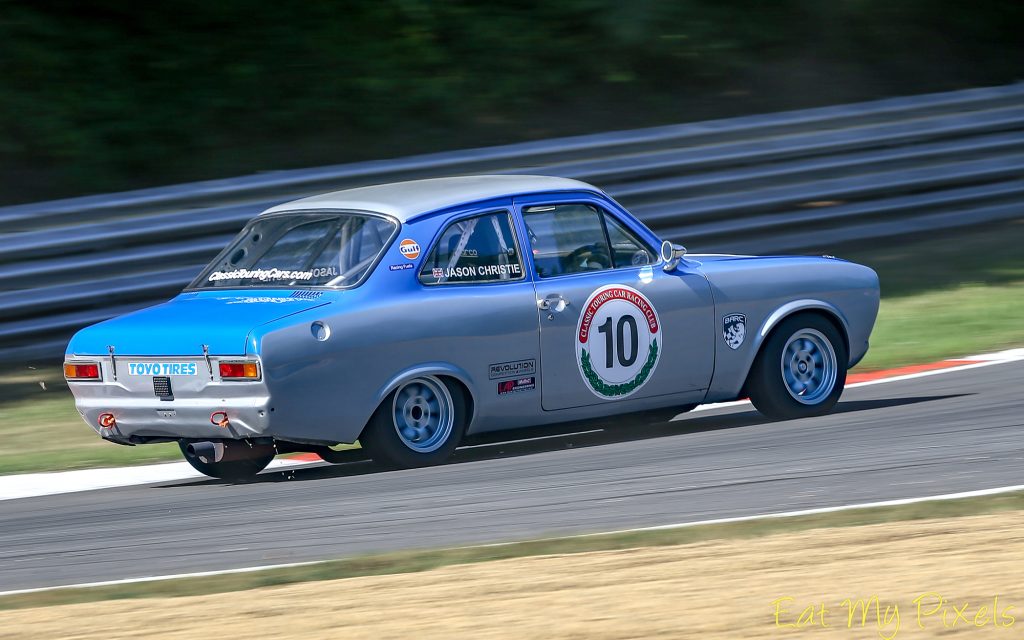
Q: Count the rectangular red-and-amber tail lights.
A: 2